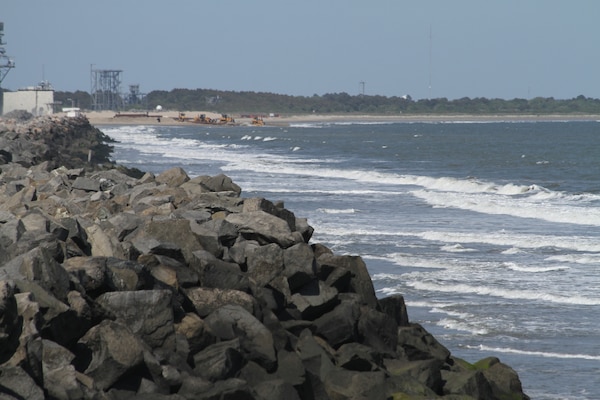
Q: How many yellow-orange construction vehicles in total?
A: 4